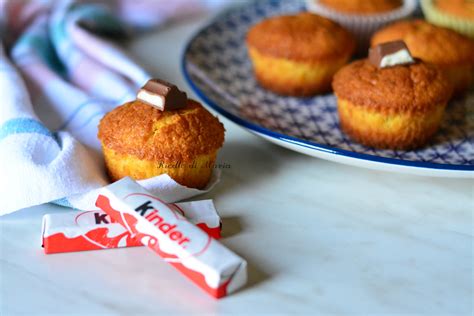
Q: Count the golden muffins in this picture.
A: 6